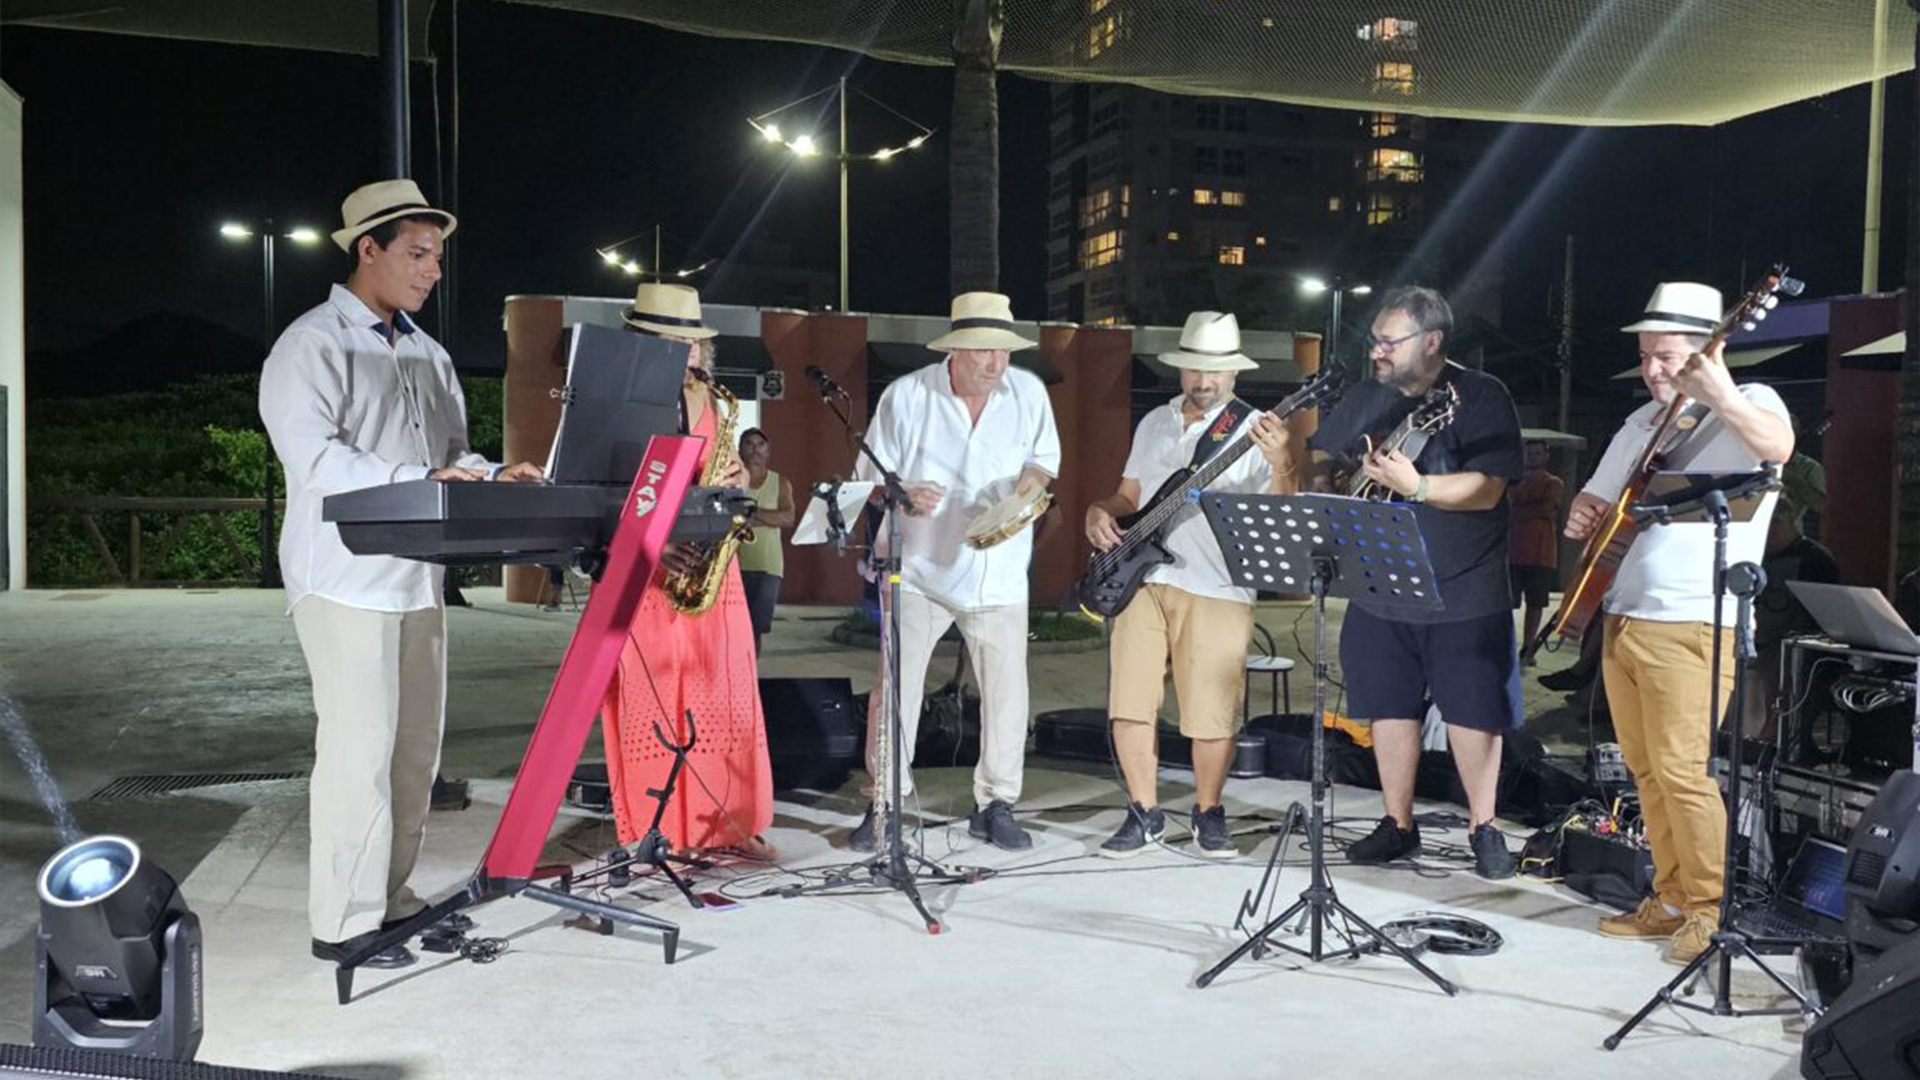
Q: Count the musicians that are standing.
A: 6